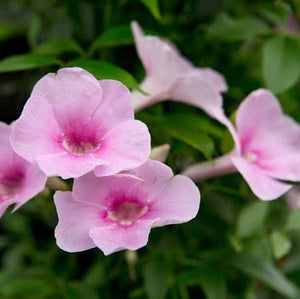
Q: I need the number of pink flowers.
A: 5